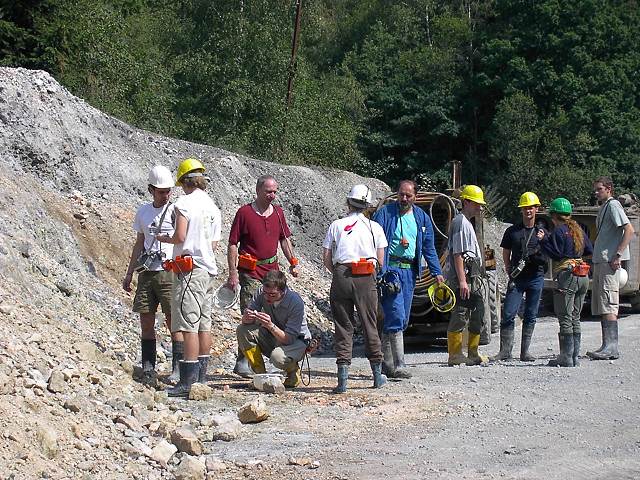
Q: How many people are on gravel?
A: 10